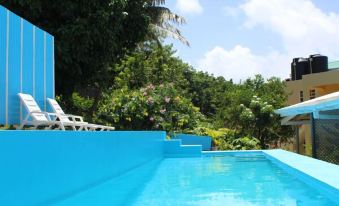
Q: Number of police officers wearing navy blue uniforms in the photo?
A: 0